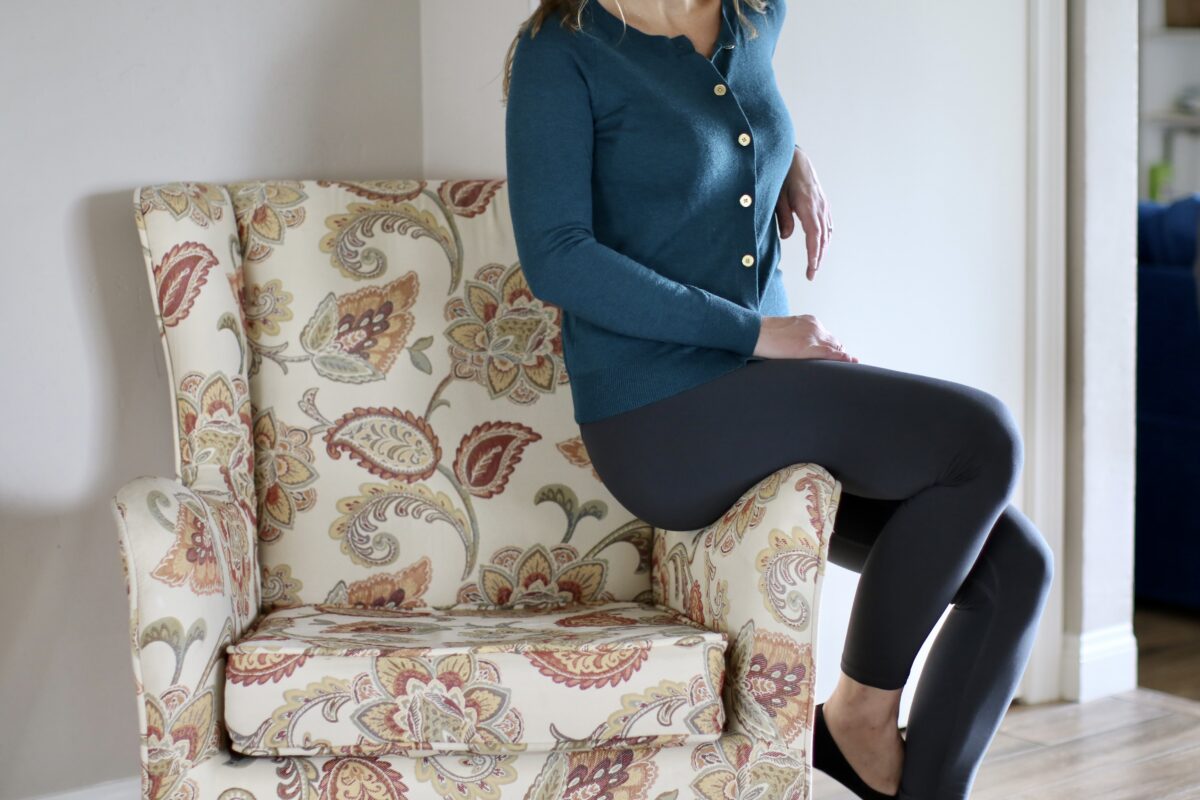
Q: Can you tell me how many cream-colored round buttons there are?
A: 4